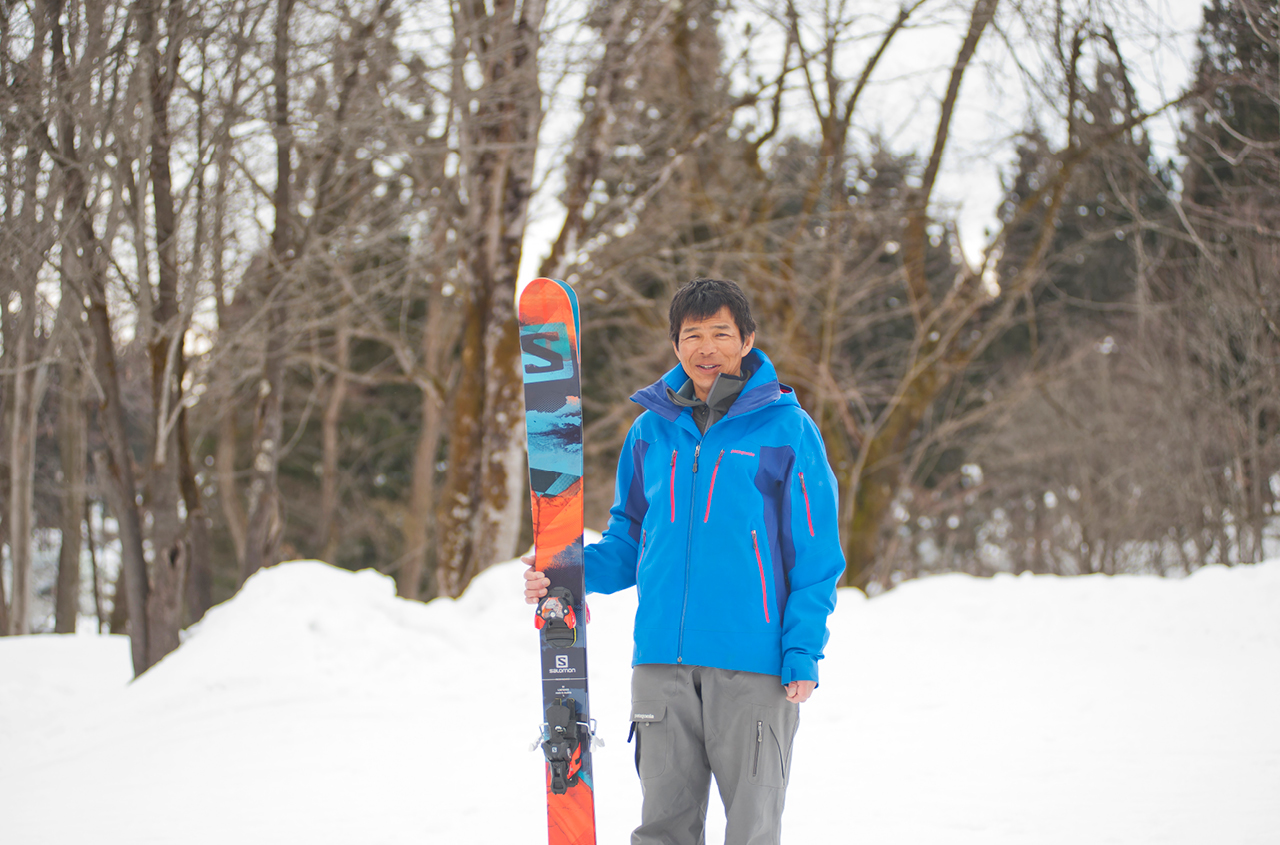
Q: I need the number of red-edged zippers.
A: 5